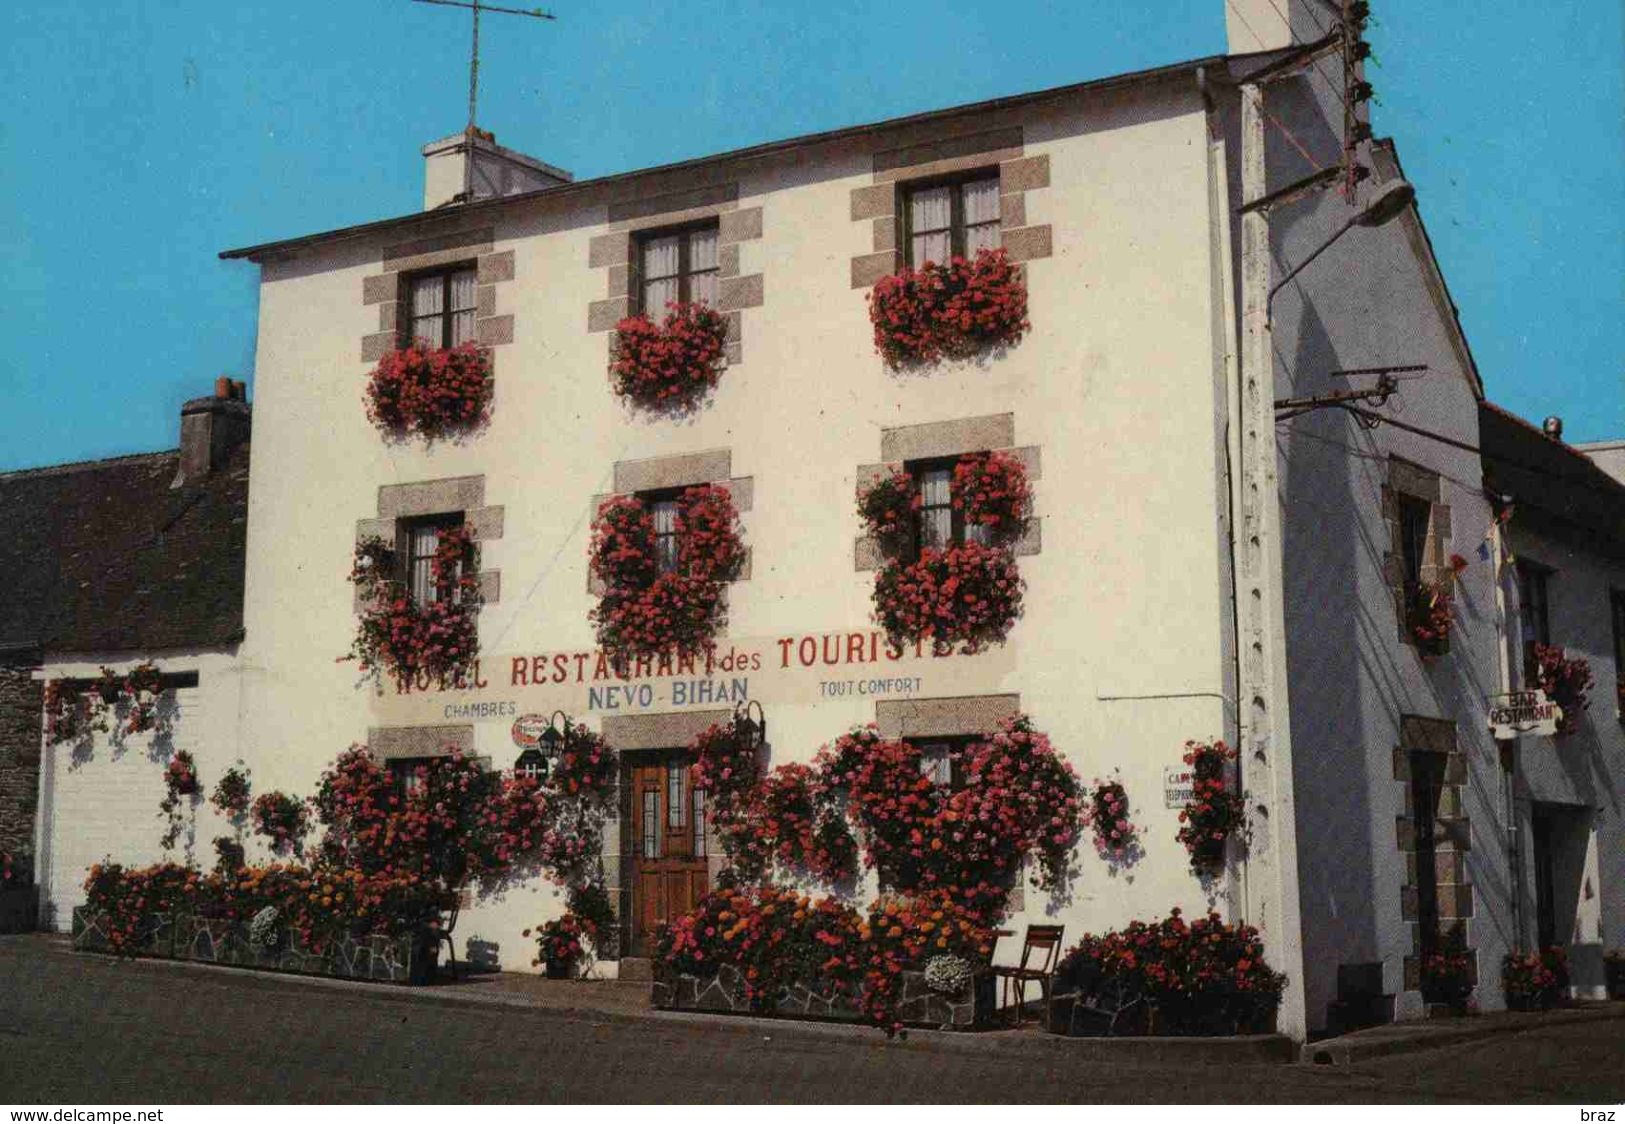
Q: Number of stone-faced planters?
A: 3